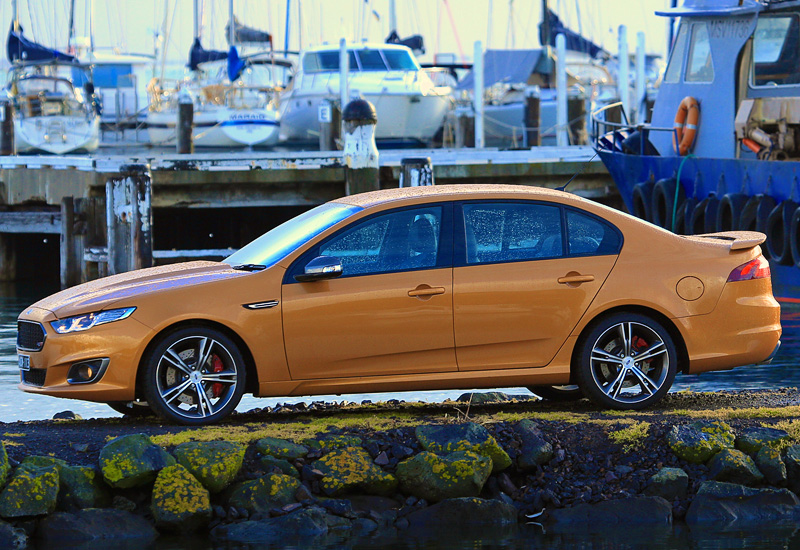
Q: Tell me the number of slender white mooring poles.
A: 5